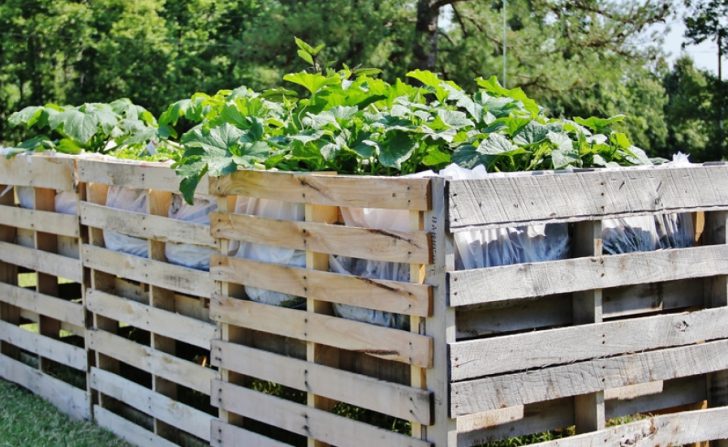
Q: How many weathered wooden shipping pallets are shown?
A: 4